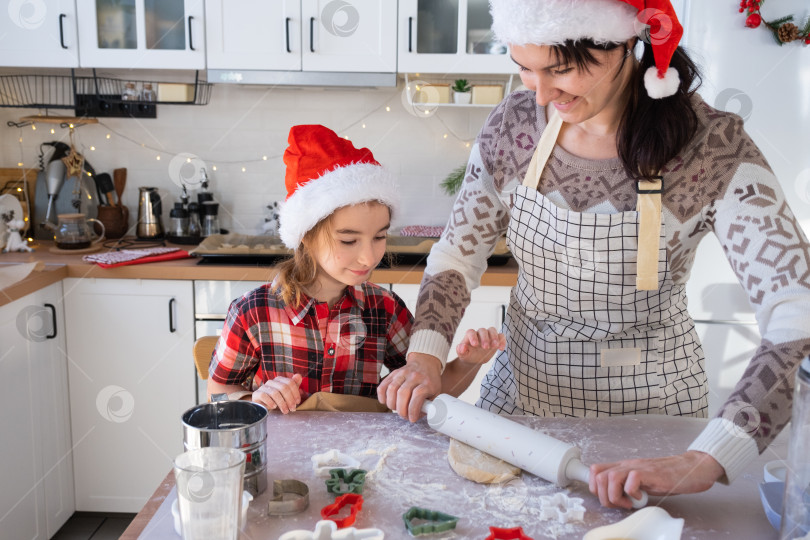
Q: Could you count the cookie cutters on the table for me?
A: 8